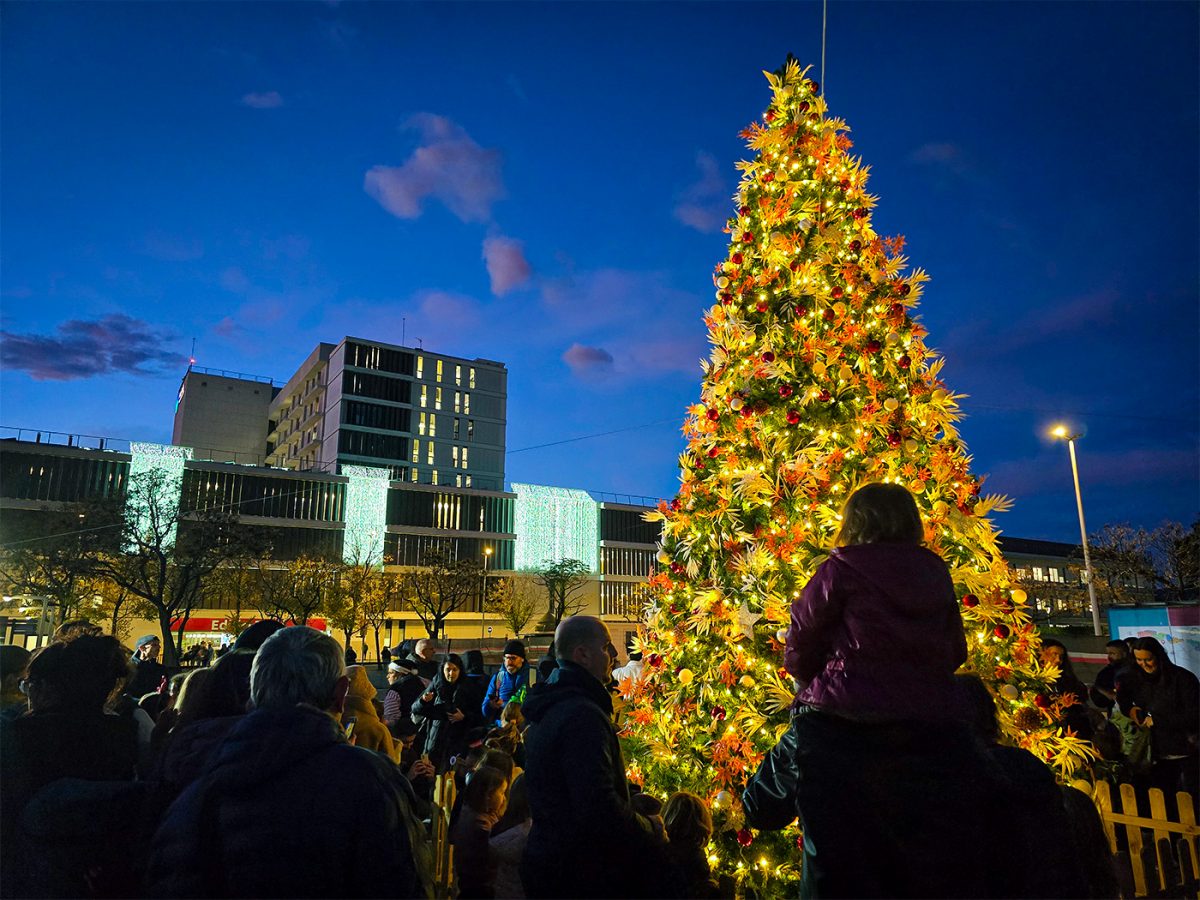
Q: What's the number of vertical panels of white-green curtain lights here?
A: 3